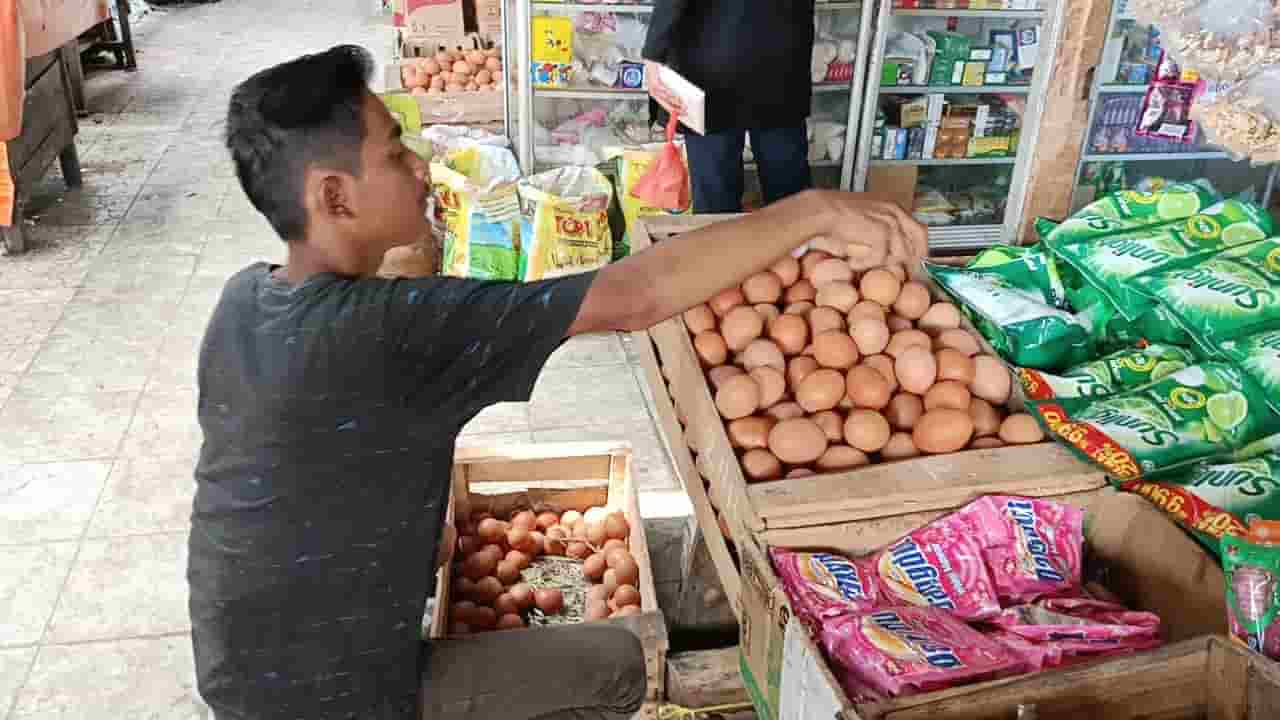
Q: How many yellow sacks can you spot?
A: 3